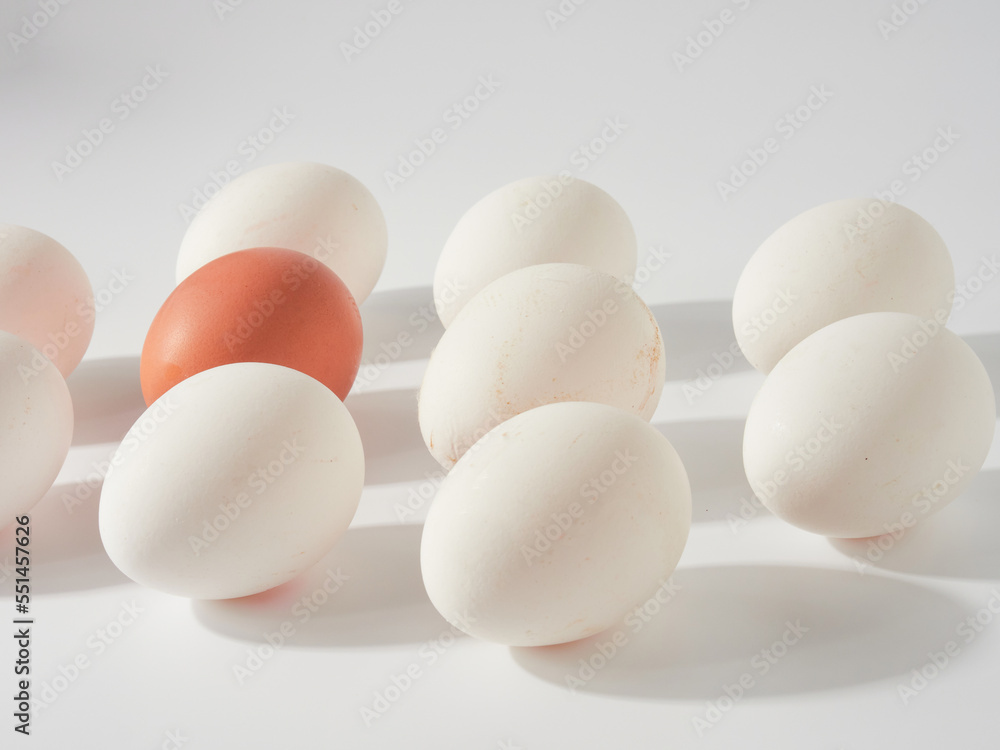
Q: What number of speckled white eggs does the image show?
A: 1